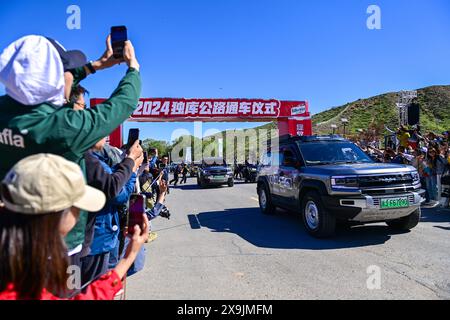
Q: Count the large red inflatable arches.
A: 1